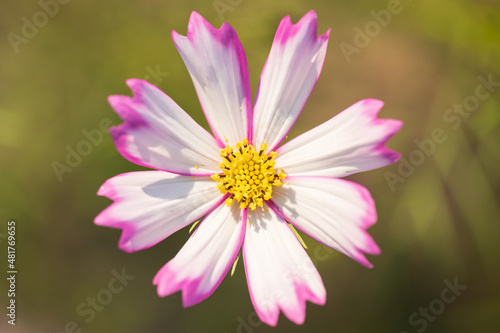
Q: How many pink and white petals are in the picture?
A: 8